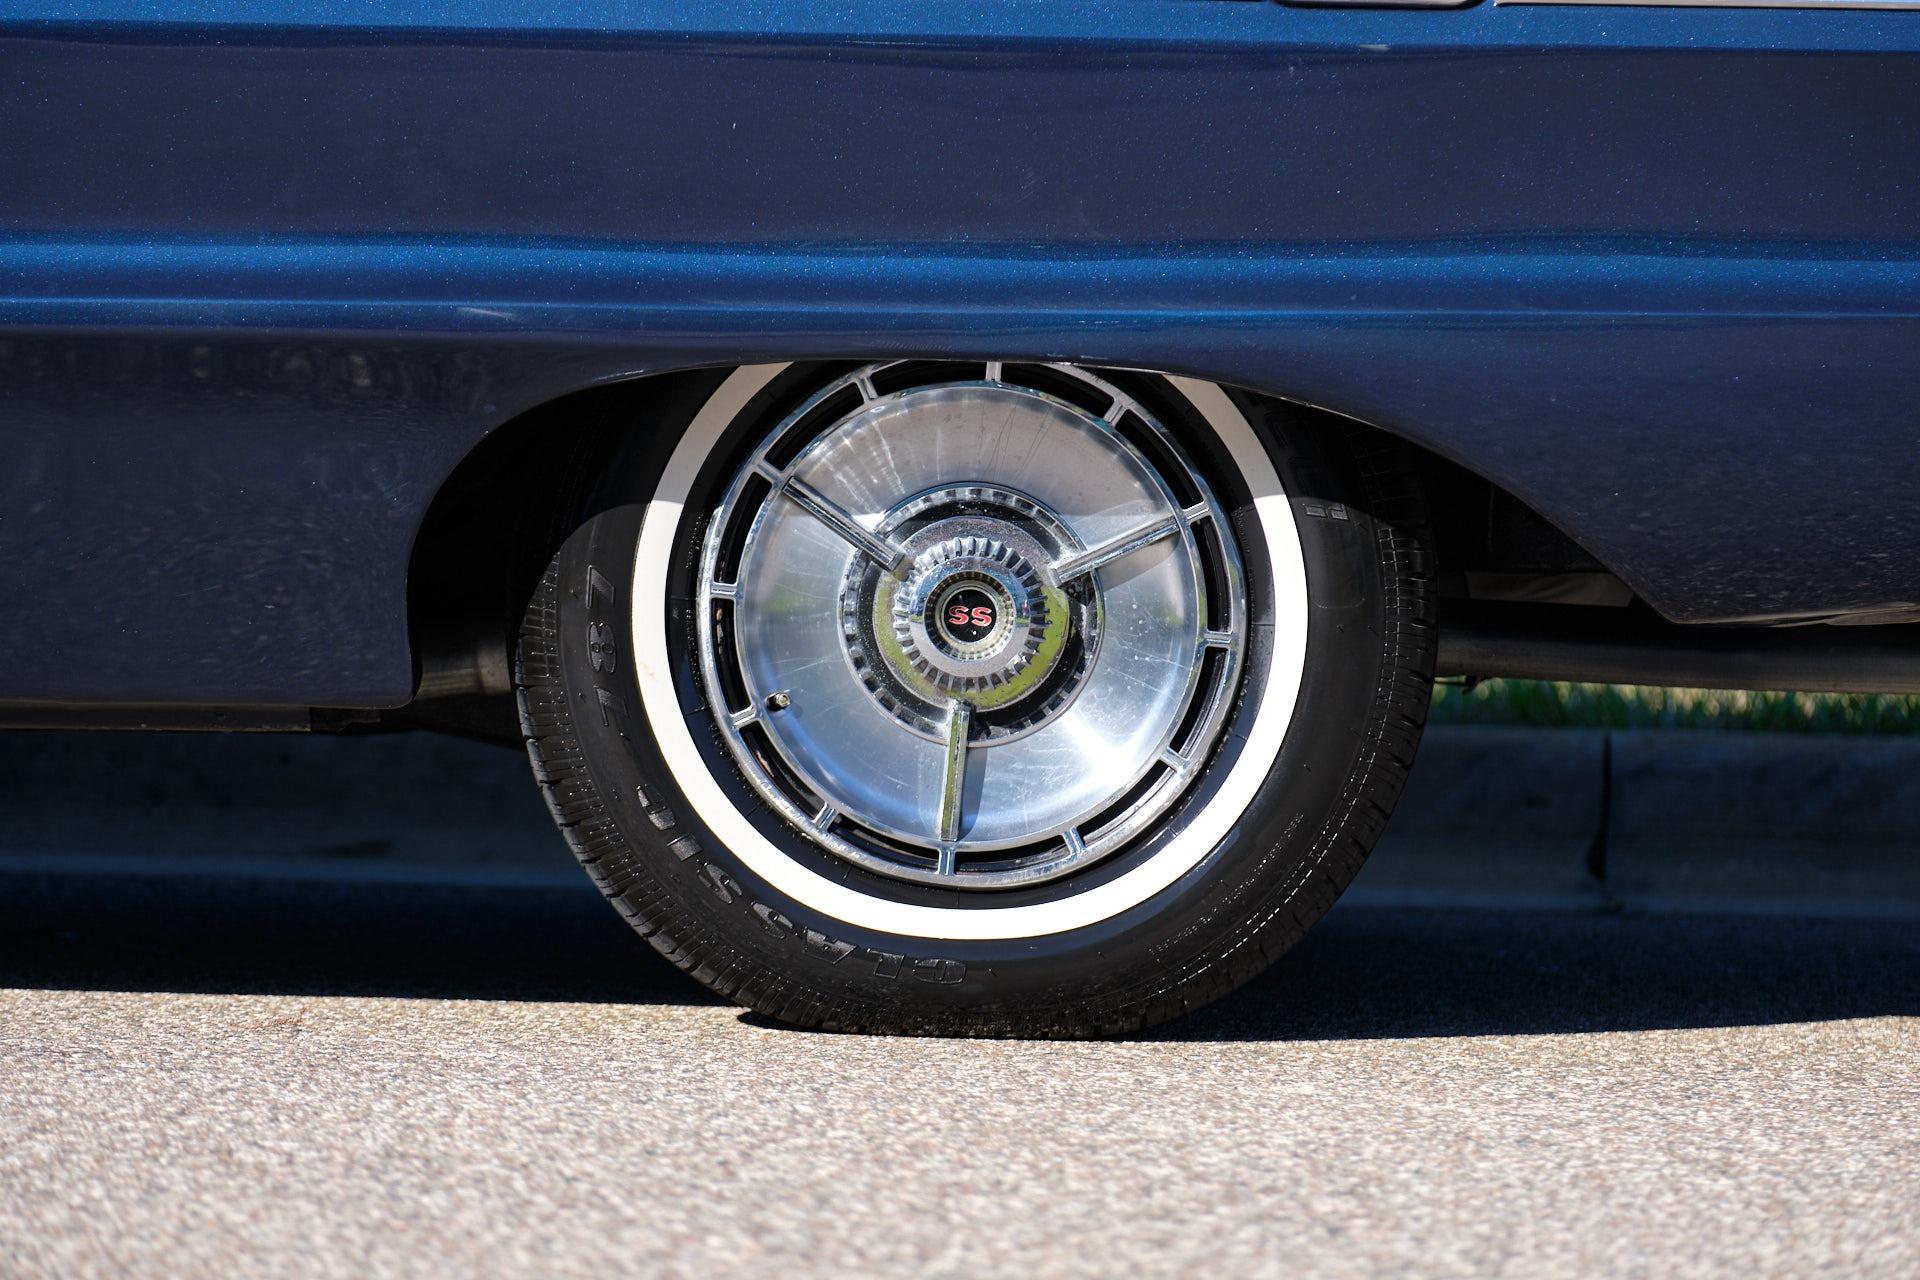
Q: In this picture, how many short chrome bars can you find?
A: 12